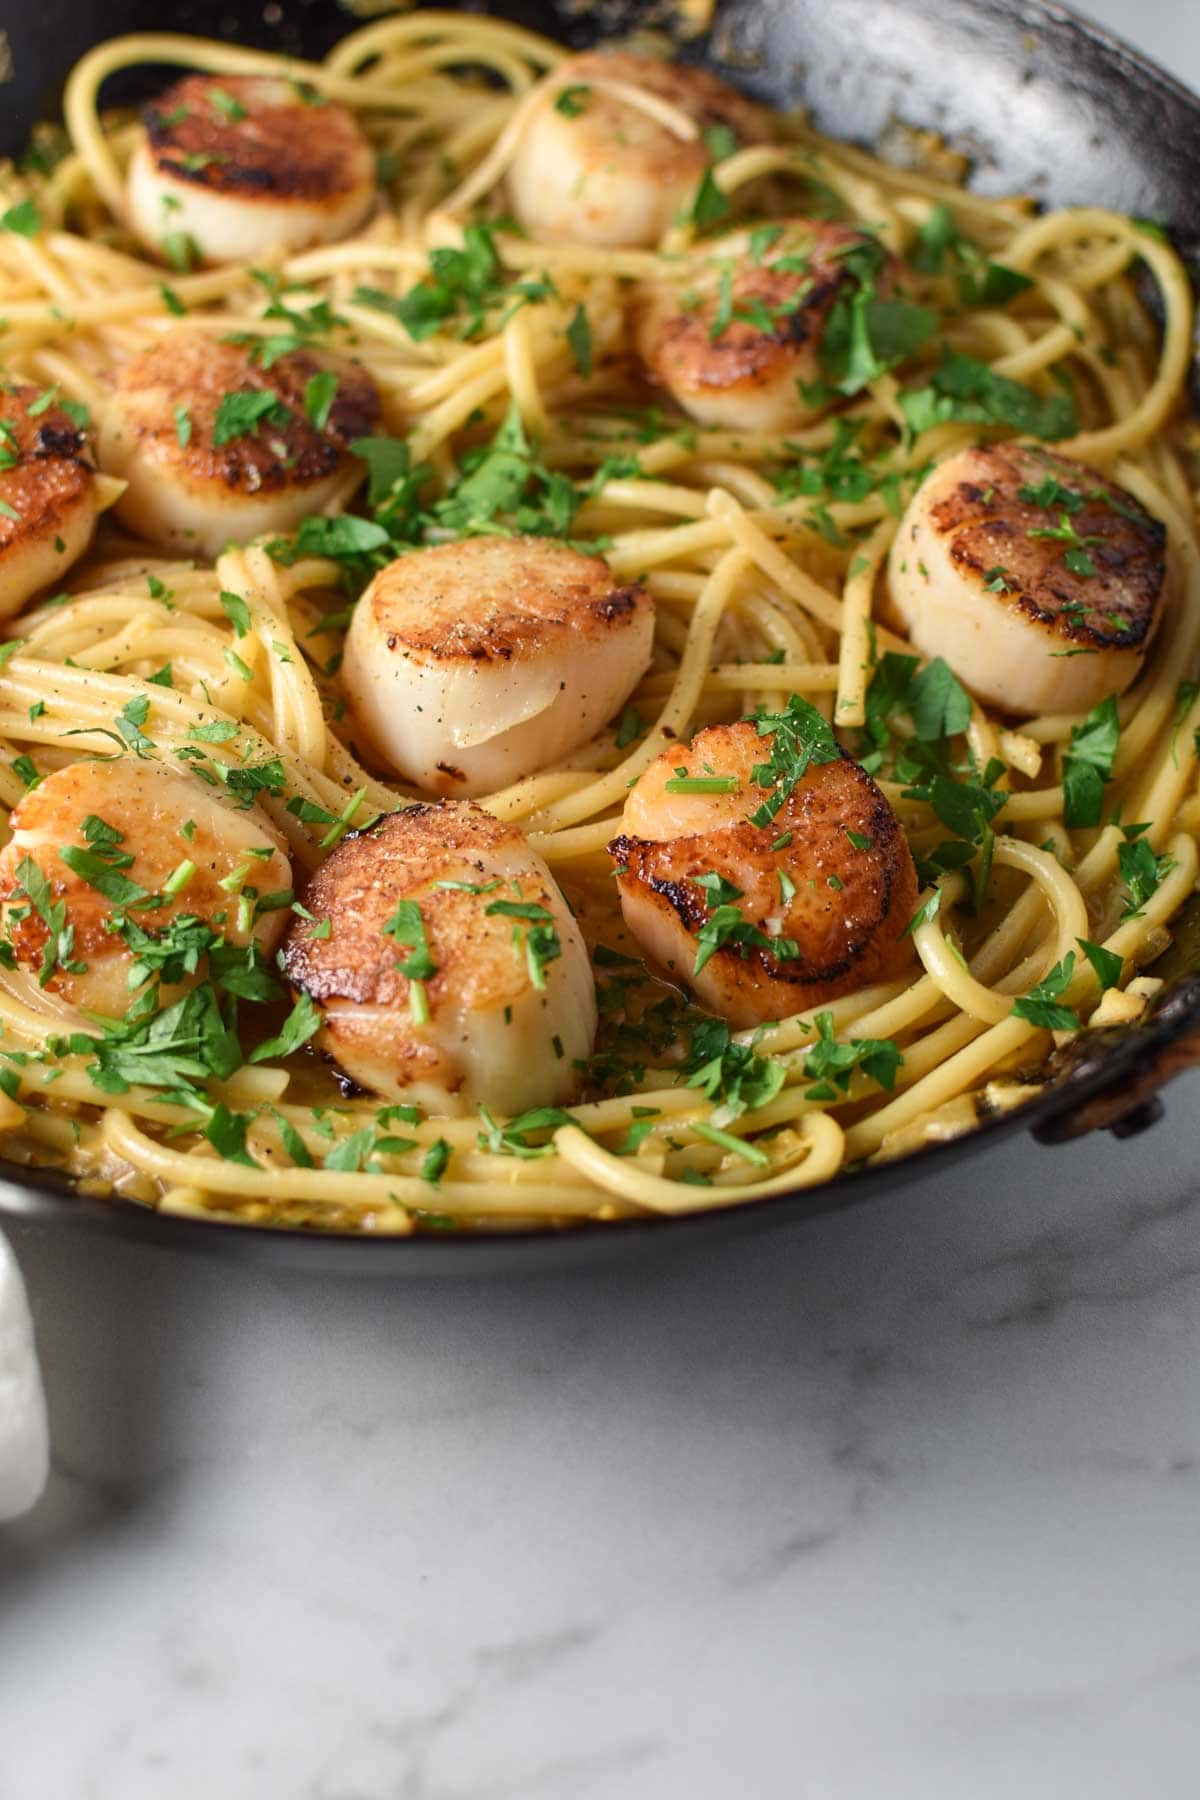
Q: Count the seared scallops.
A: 10